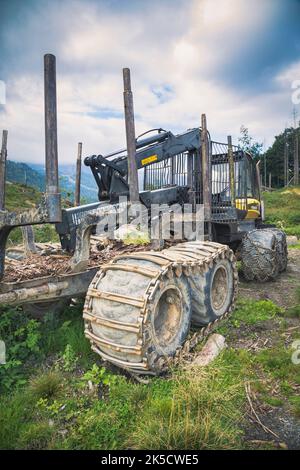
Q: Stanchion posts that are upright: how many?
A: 6